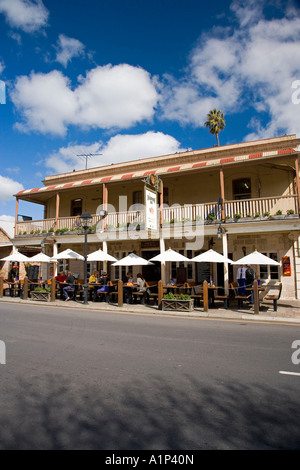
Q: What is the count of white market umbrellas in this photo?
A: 8